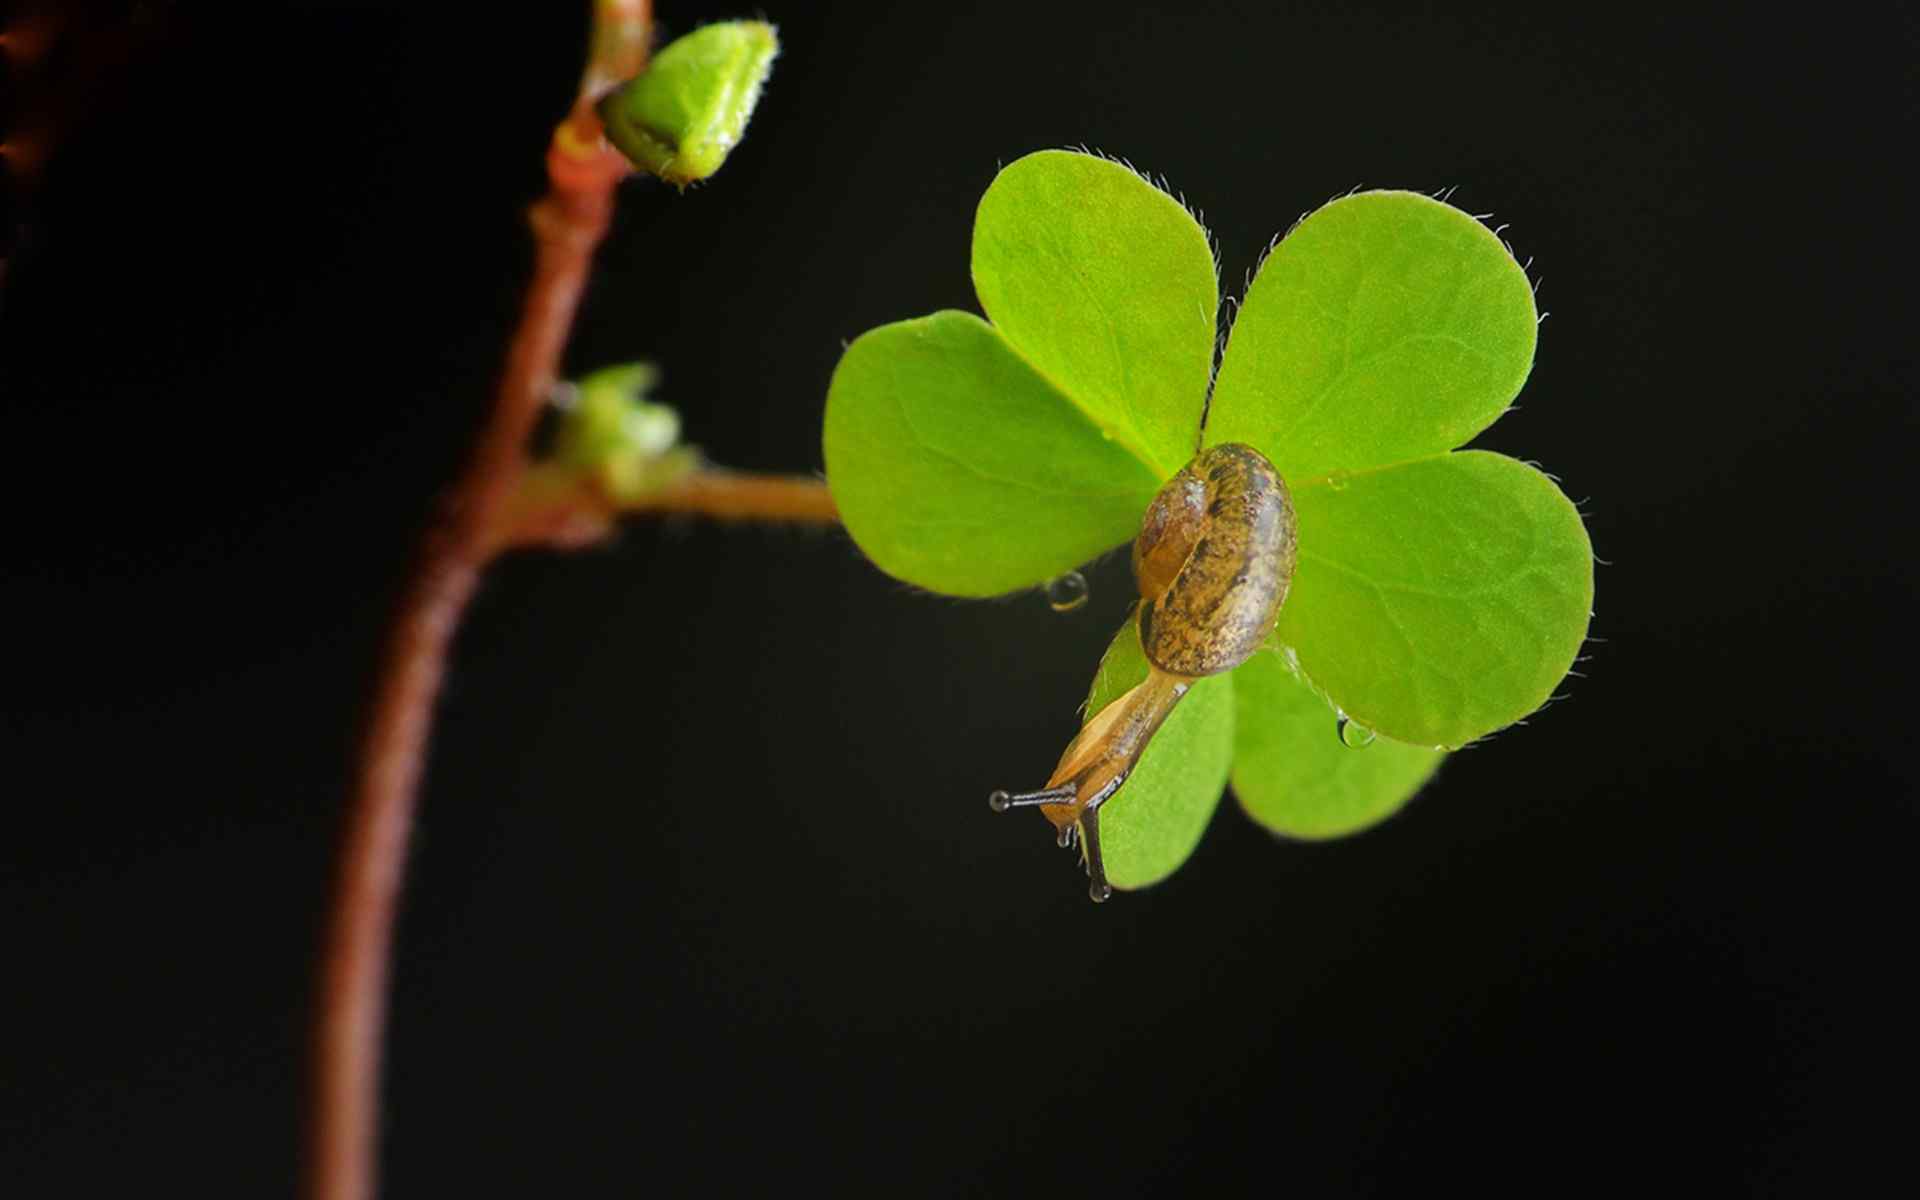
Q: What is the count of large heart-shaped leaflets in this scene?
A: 3